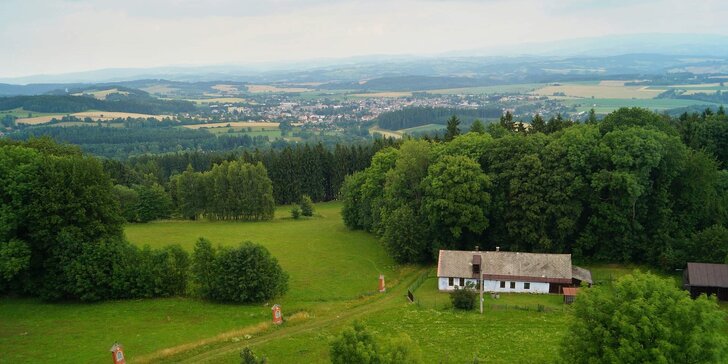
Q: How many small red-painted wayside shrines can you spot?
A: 3